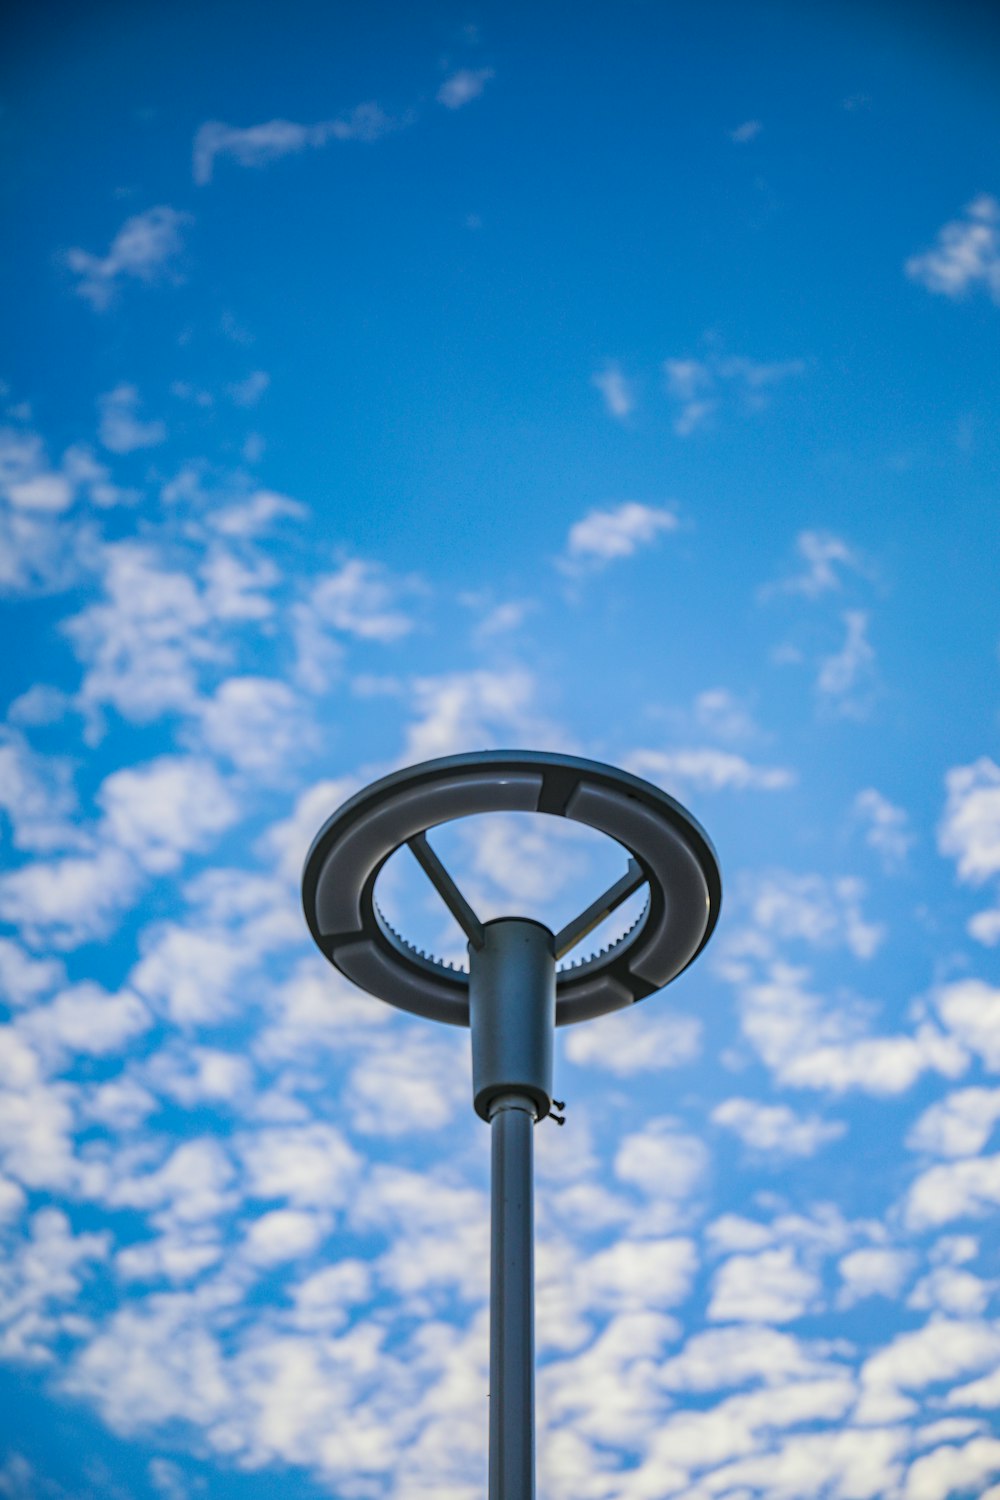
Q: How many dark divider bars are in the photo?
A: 3